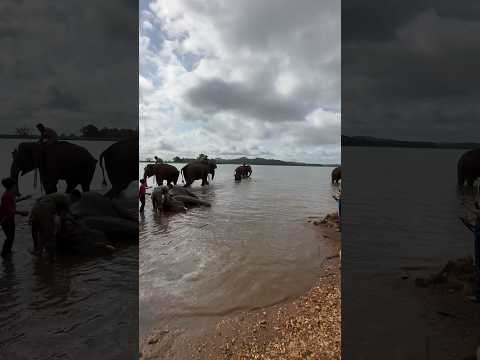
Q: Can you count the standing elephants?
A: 4